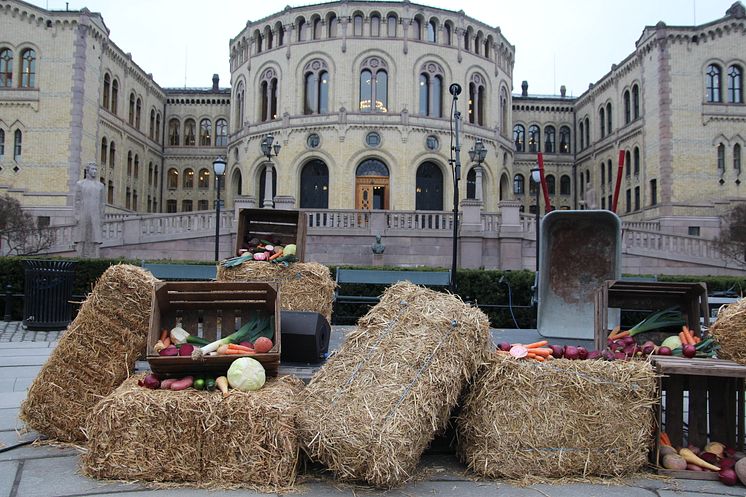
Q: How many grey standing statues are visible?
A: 1